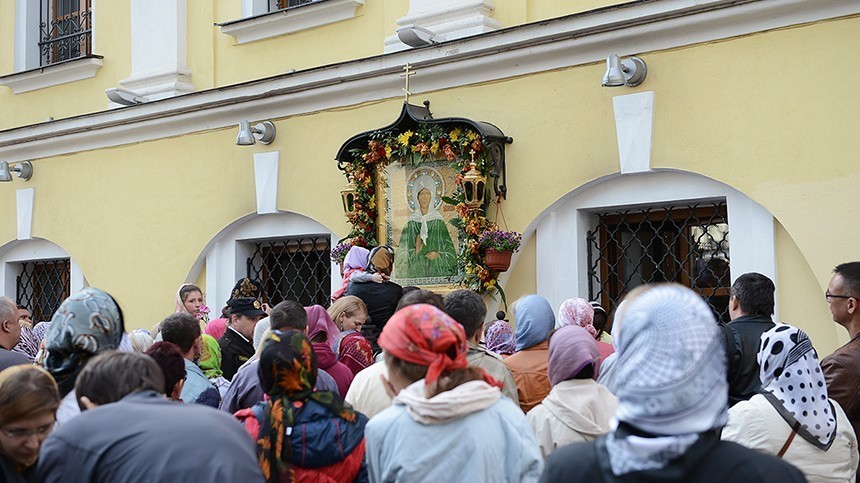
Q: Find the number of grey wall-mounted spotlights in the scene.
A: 3